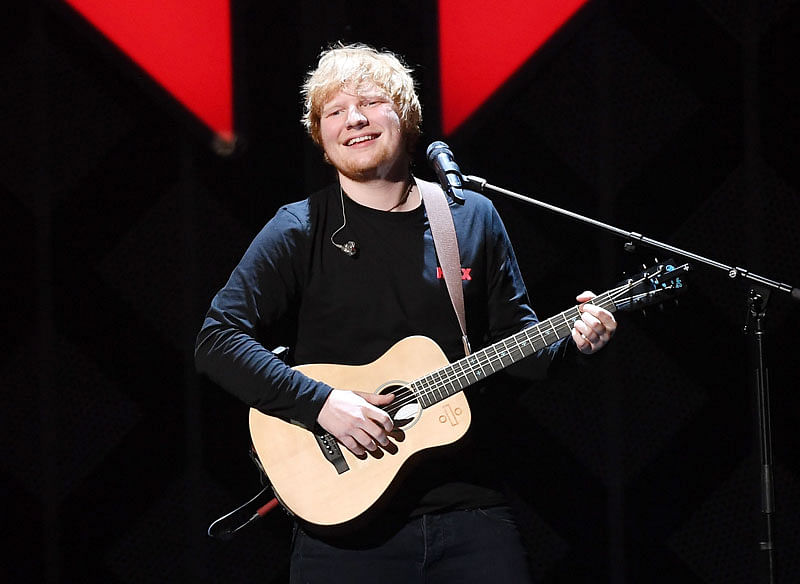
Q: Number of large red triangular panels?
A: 2